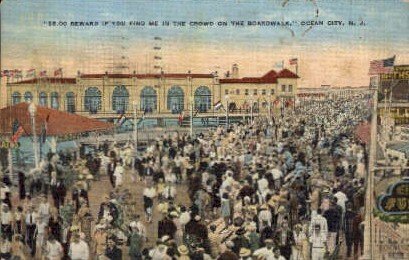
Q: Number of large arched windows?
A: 5